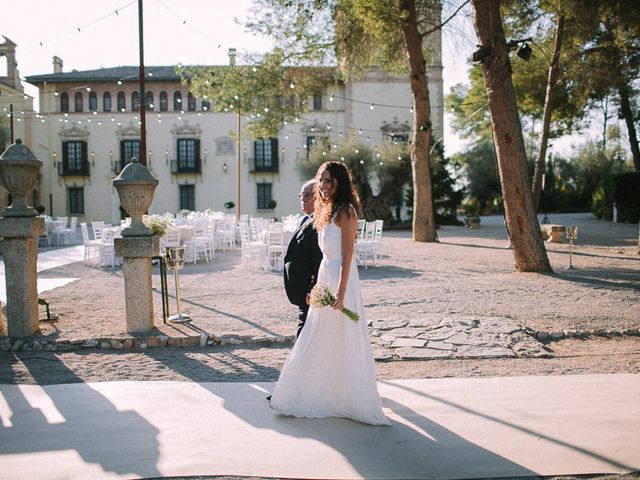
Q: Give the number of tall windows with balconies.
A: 4